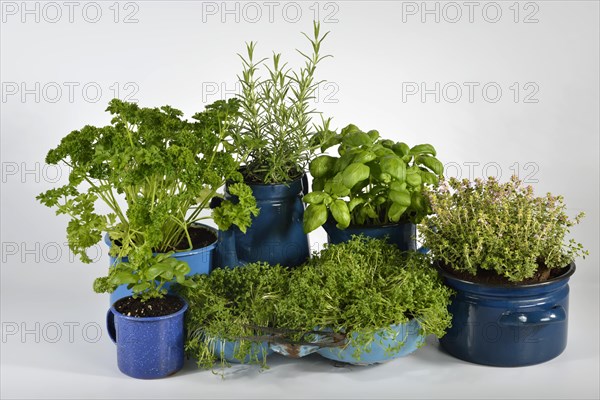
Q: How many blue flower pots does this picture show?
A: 6